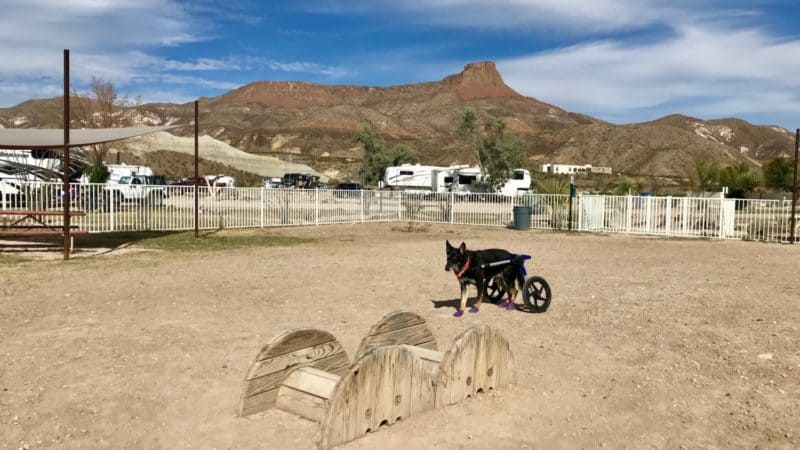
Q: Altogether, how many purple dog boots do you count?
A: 4